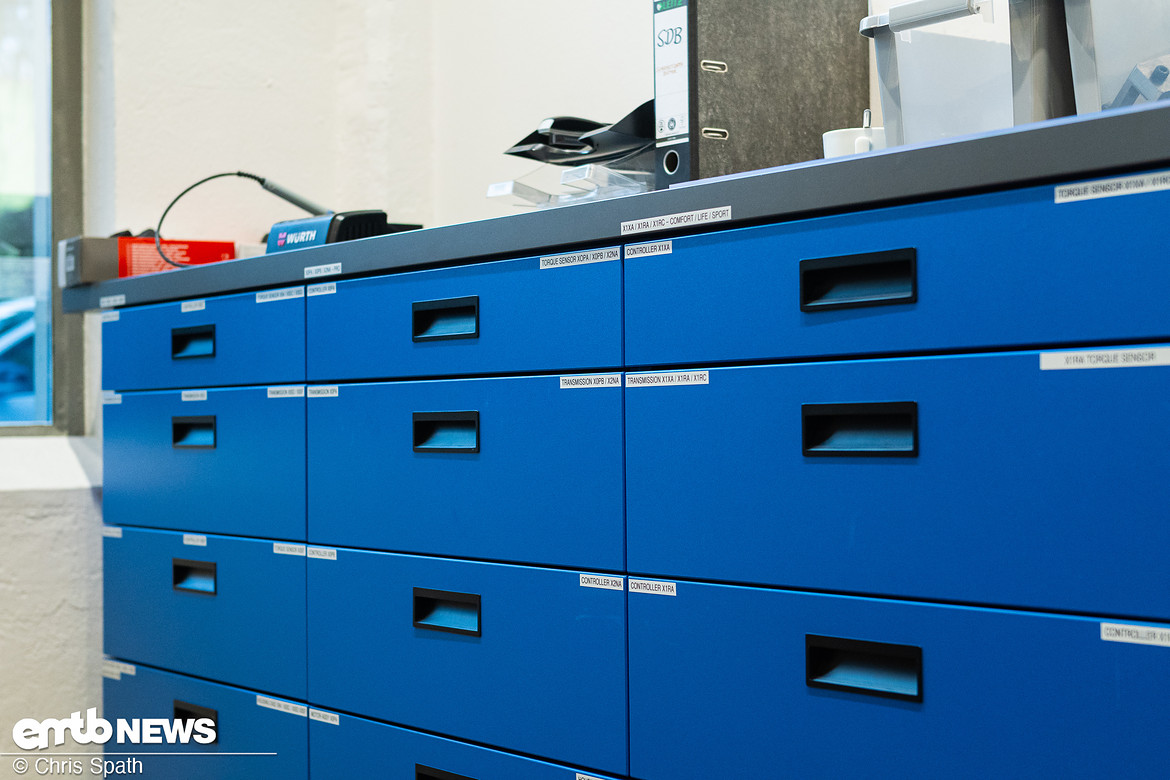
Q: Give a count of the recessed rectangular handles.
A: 11